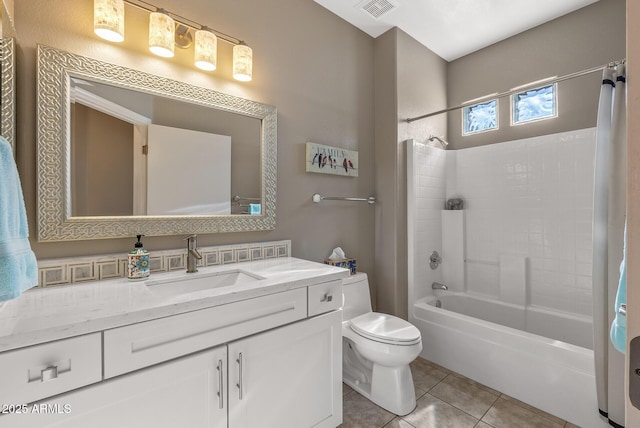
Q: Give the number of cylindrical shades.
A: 4